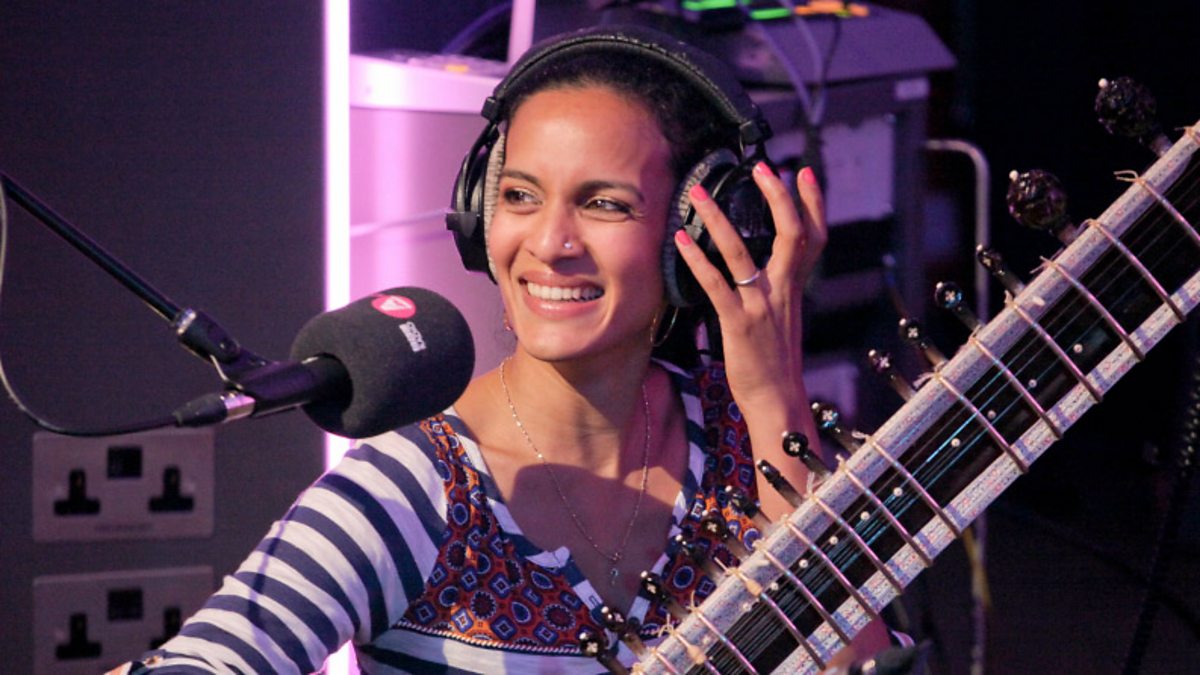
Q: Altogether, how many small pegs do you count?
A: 13